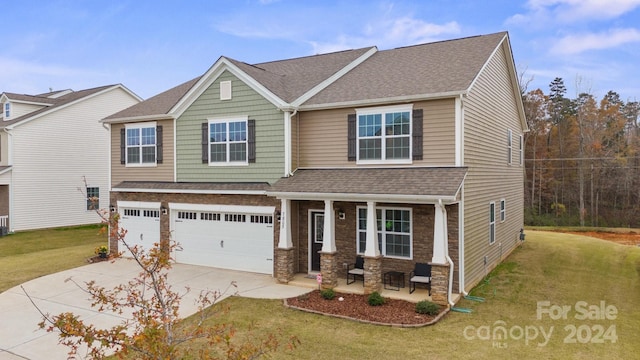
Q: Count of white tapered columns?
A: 4